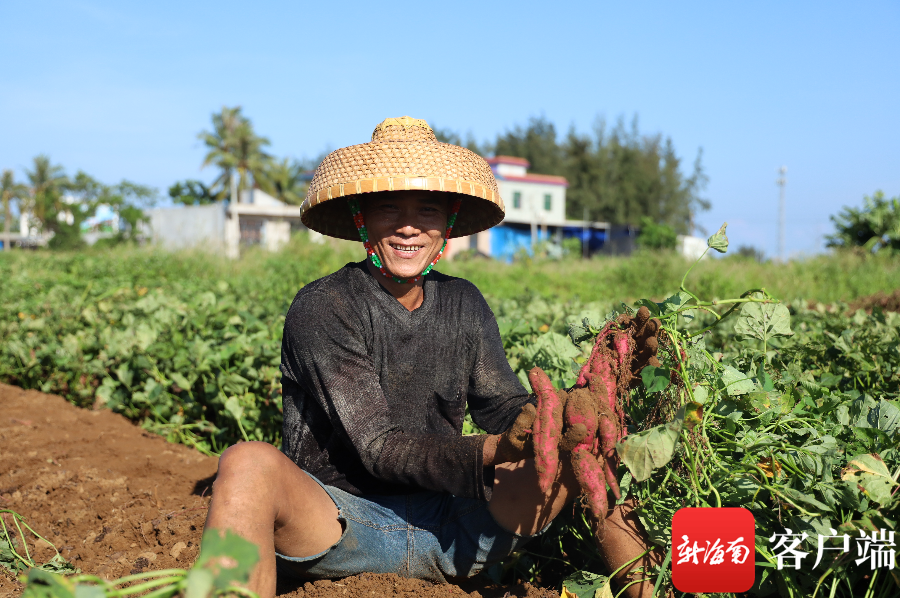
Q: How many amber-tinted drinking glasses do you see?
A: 0